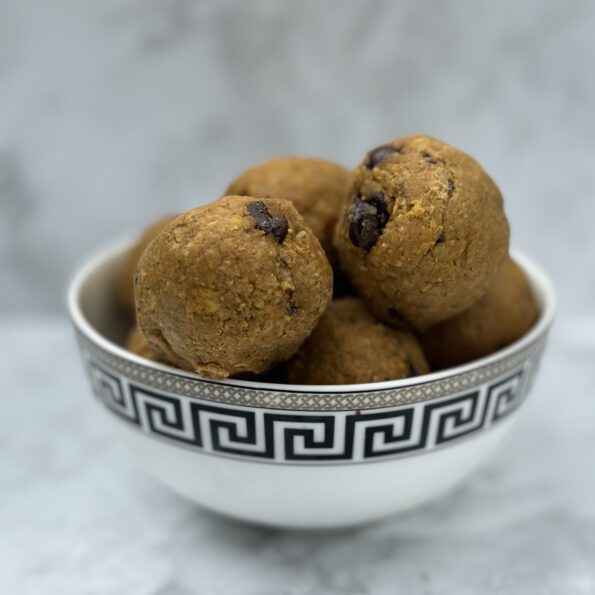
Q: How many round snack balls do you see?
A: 7